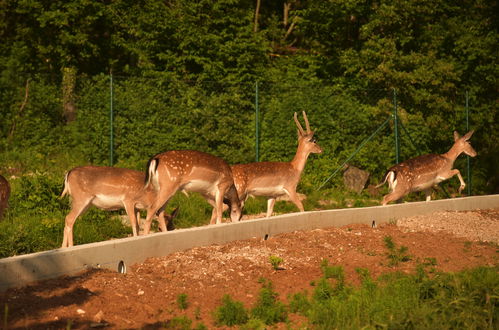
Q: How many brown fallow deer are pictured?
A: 5